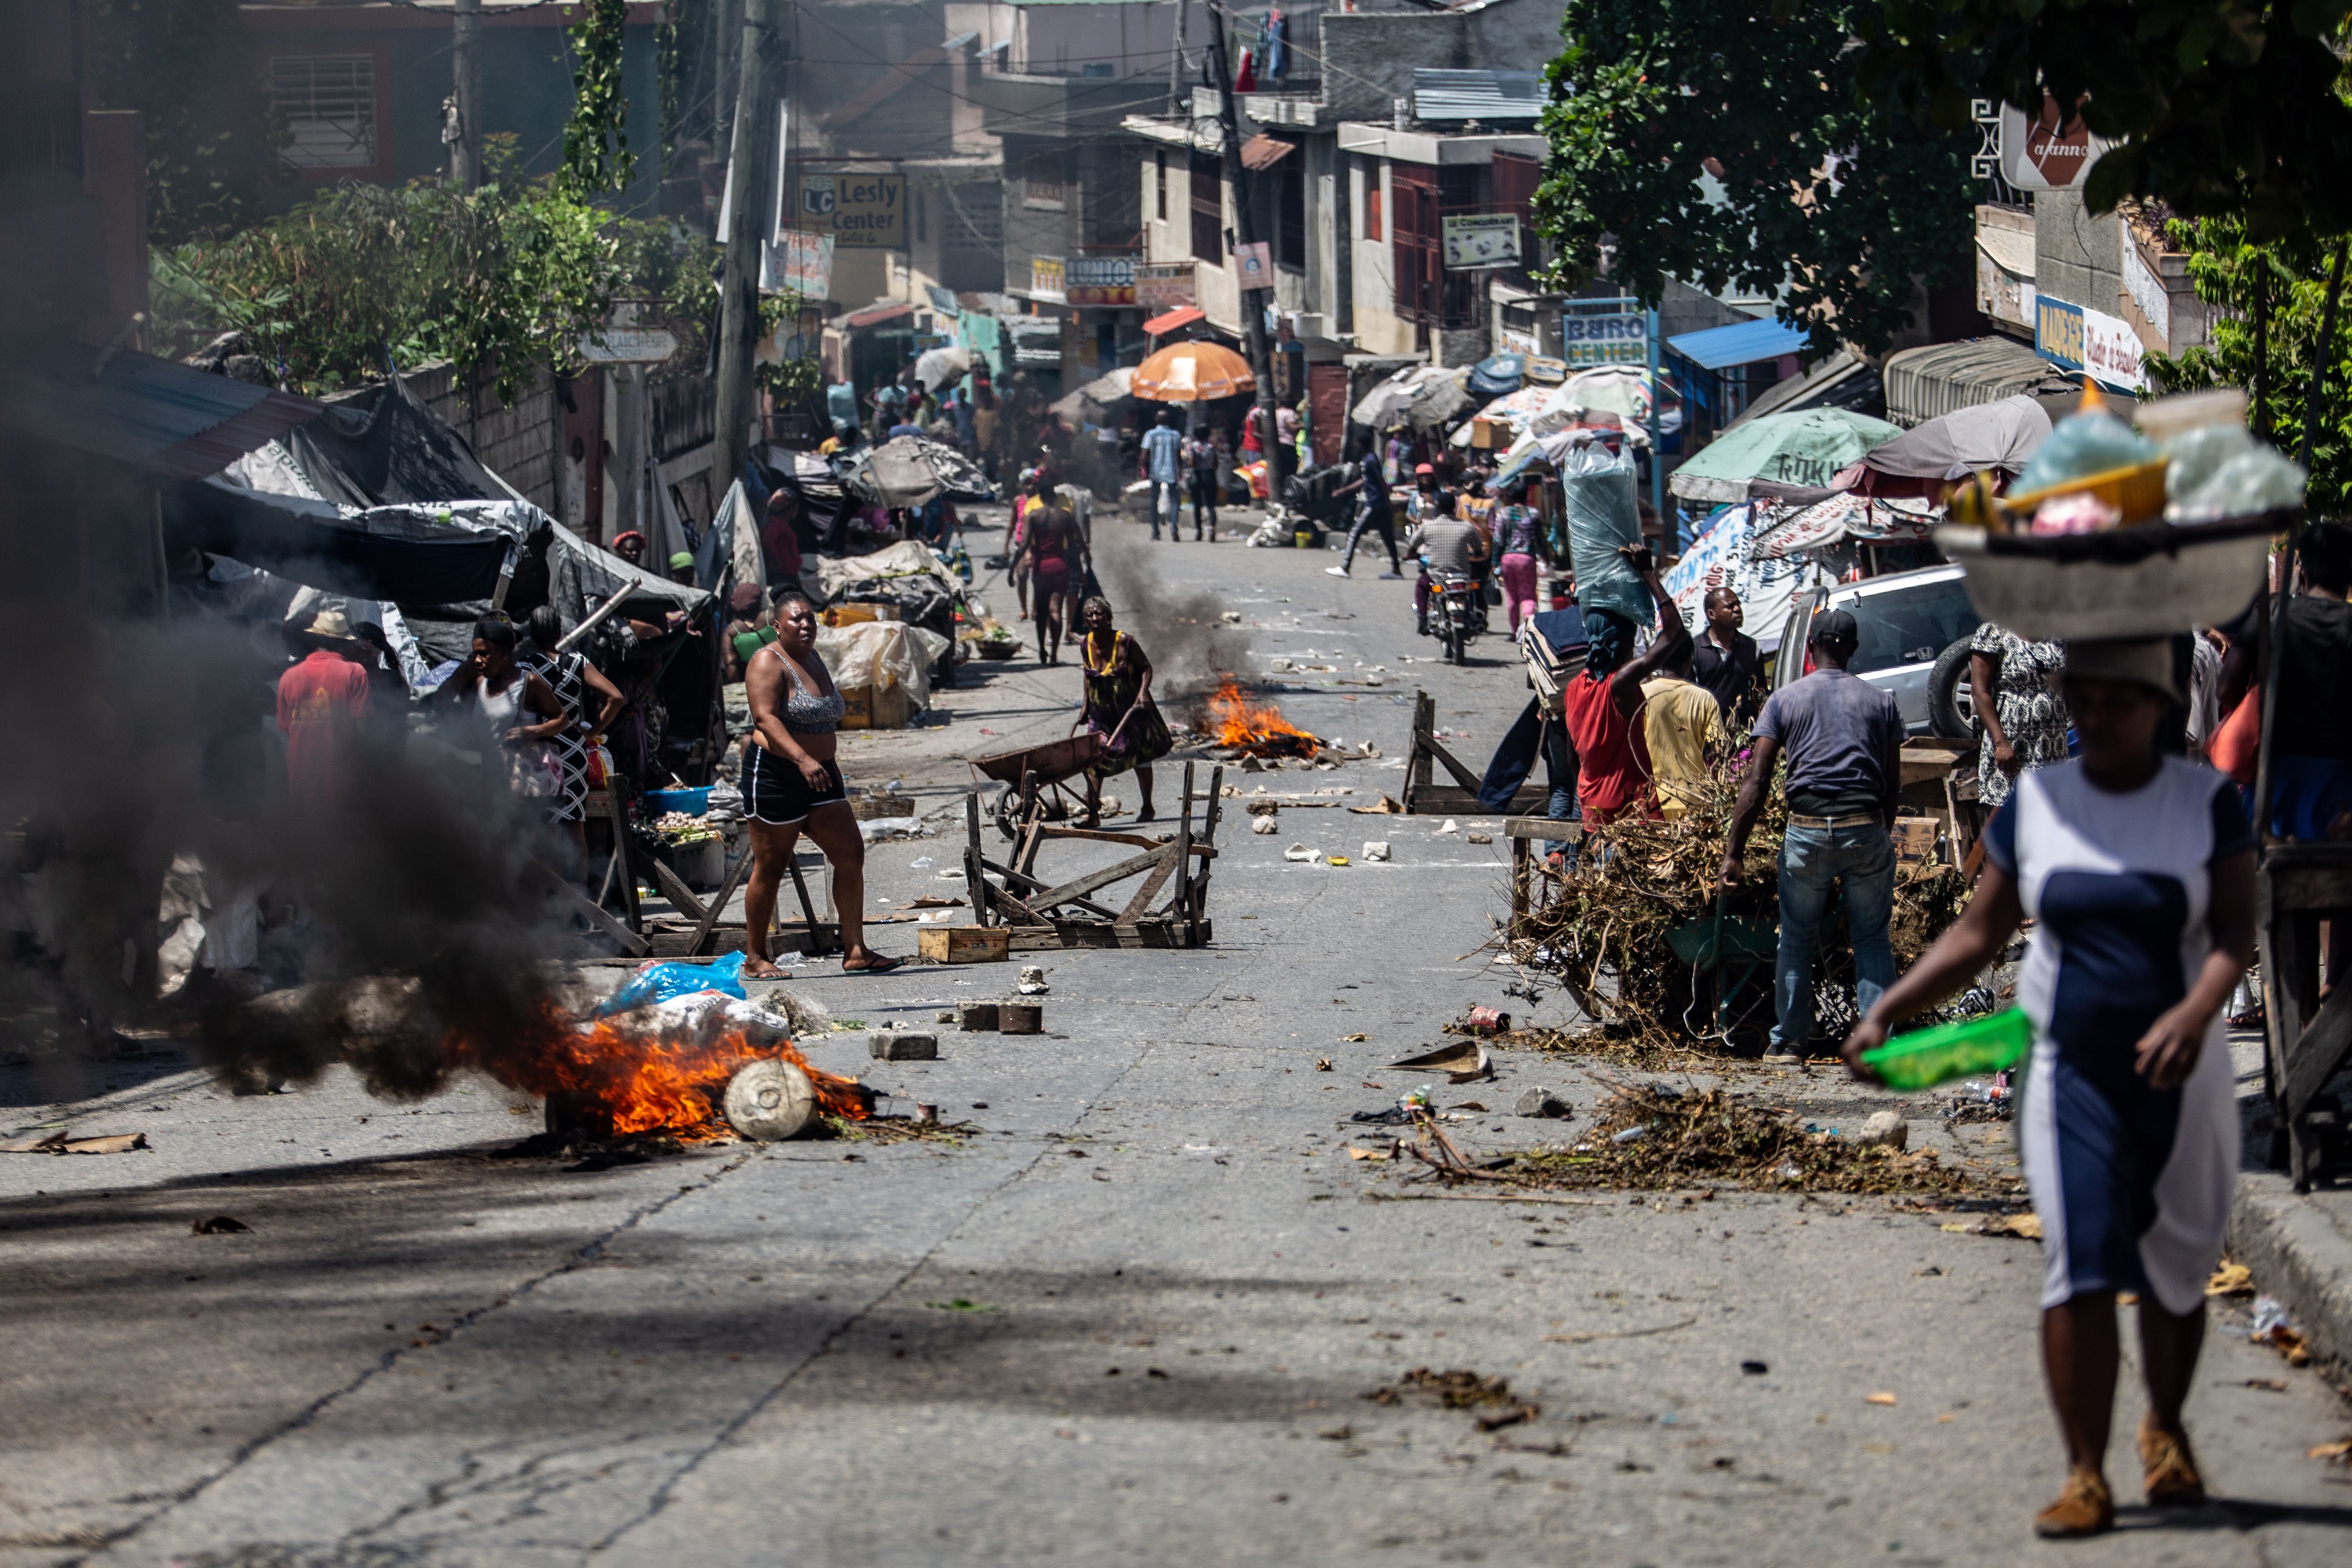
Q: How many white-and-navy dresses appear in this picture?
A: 1